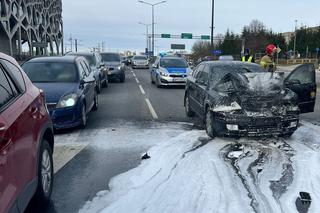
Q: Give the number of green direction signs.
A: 3